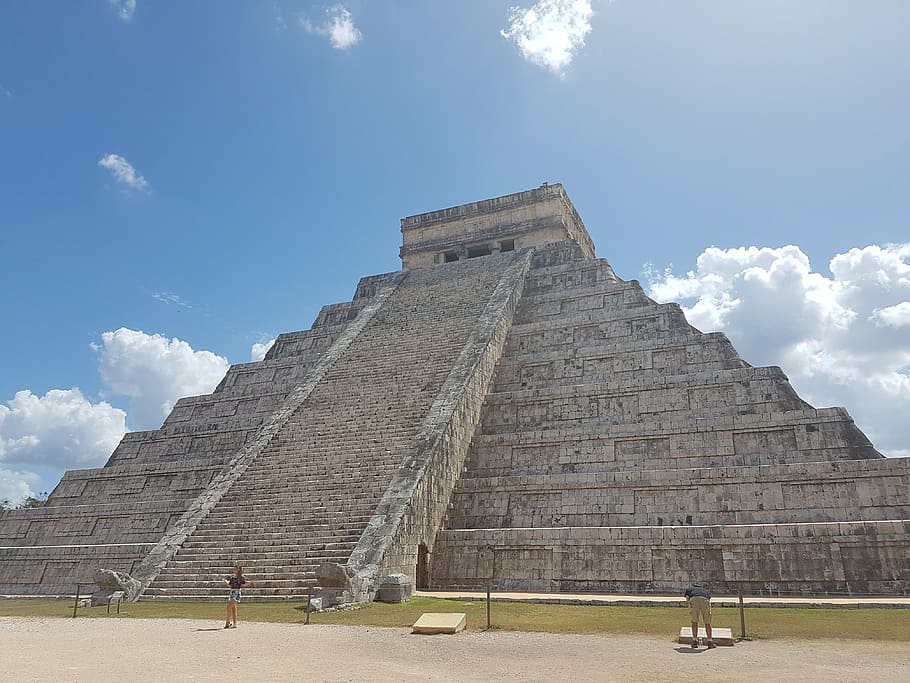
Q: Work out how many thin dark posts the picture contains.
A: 4